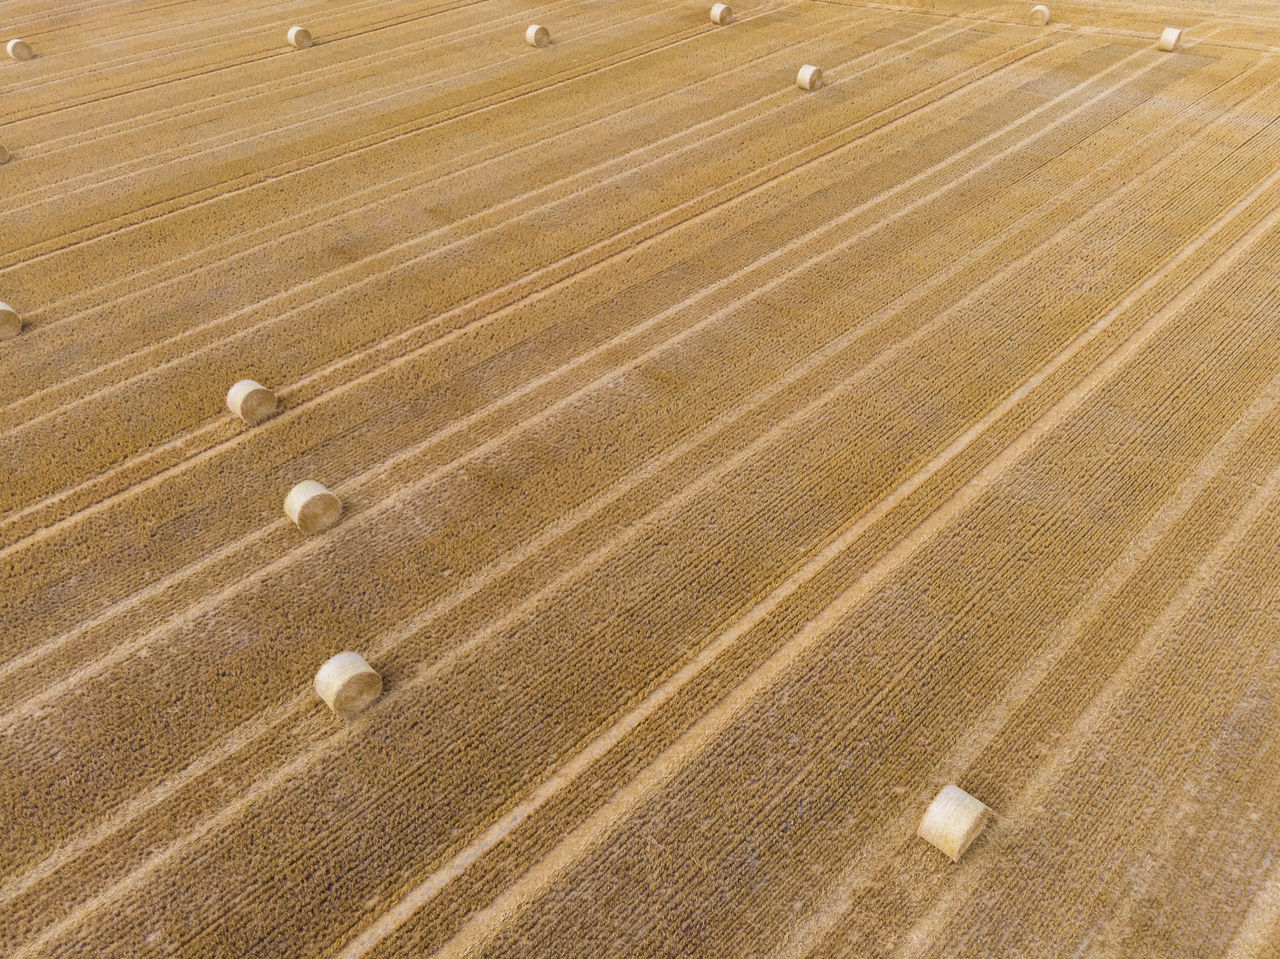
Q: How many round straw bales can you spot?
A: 13